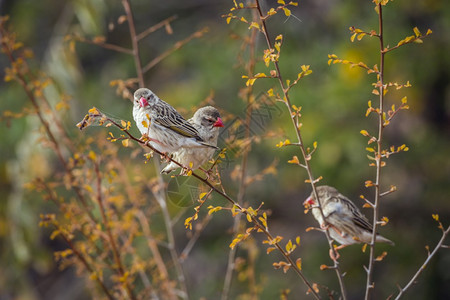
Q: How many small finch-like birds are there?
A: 3